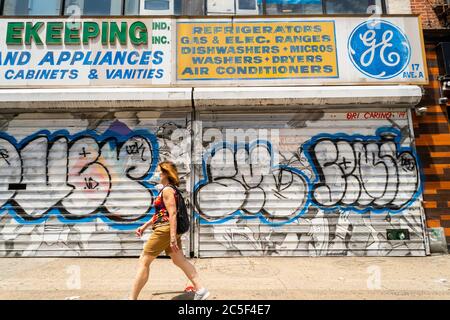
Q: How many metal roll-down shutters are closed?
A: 2